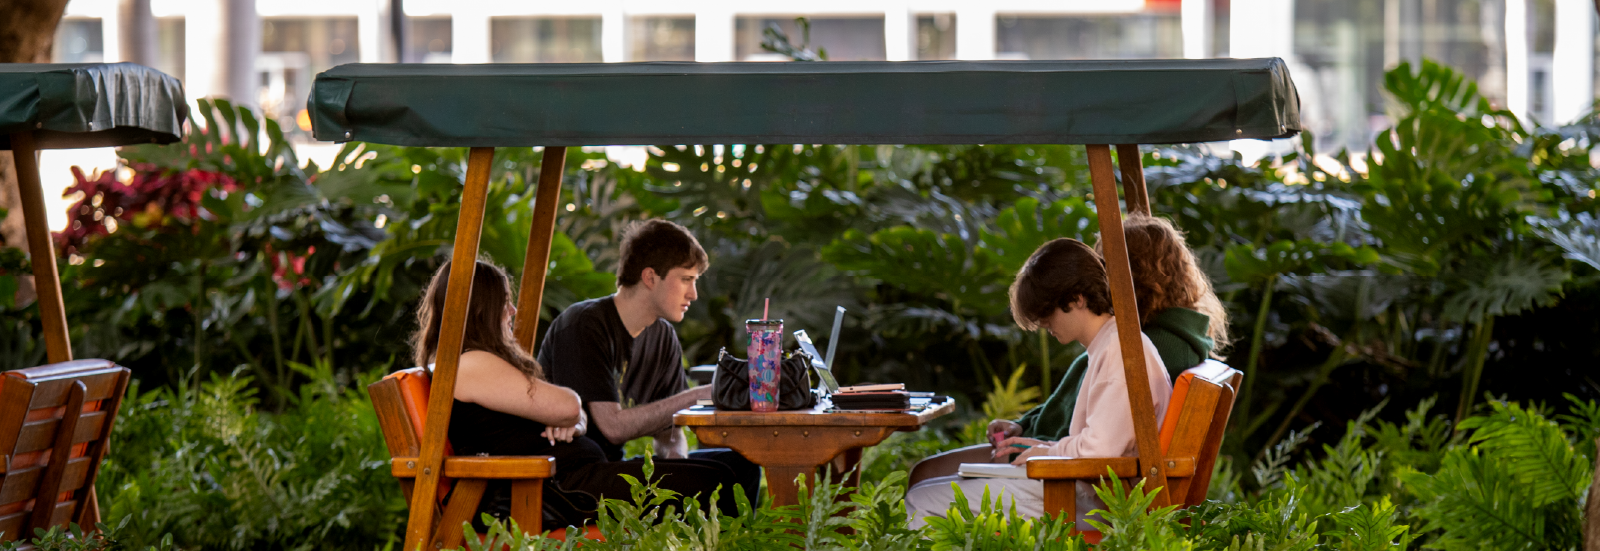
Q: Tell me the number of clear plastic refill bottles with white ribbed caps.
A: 0